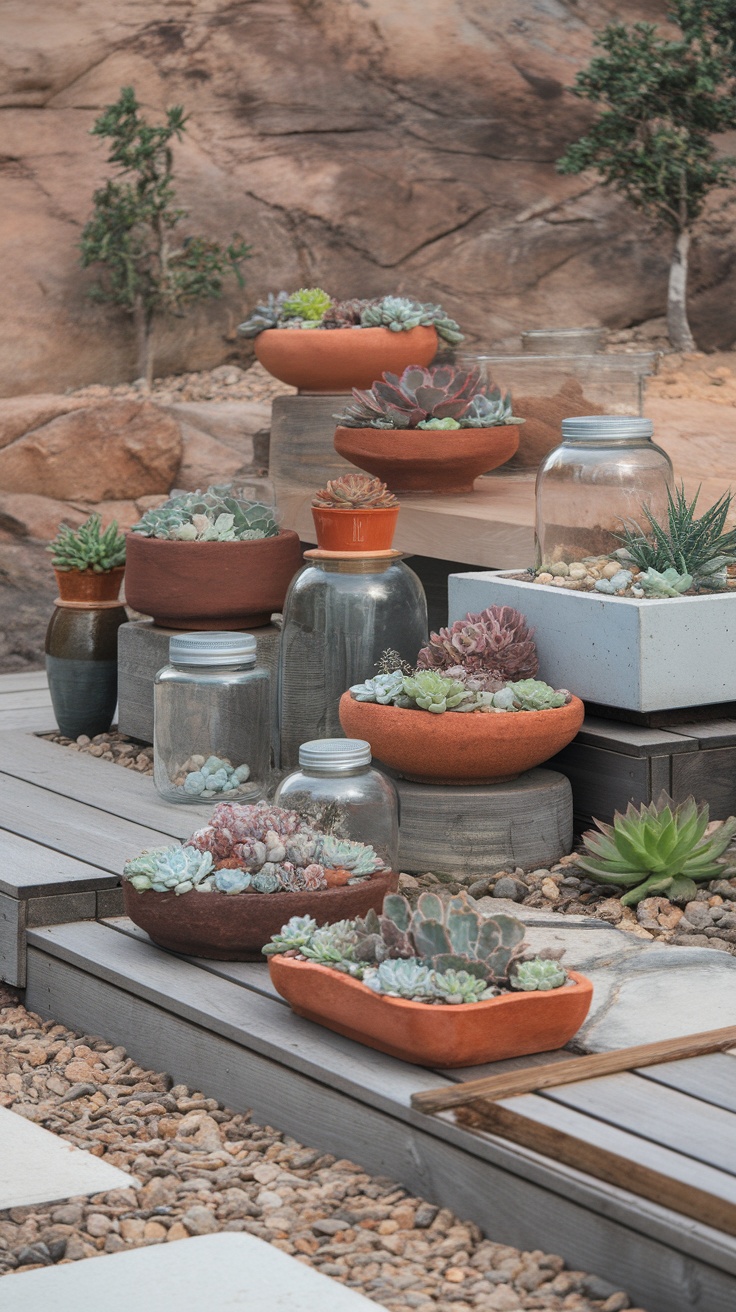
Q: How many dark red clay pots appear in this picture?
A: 2